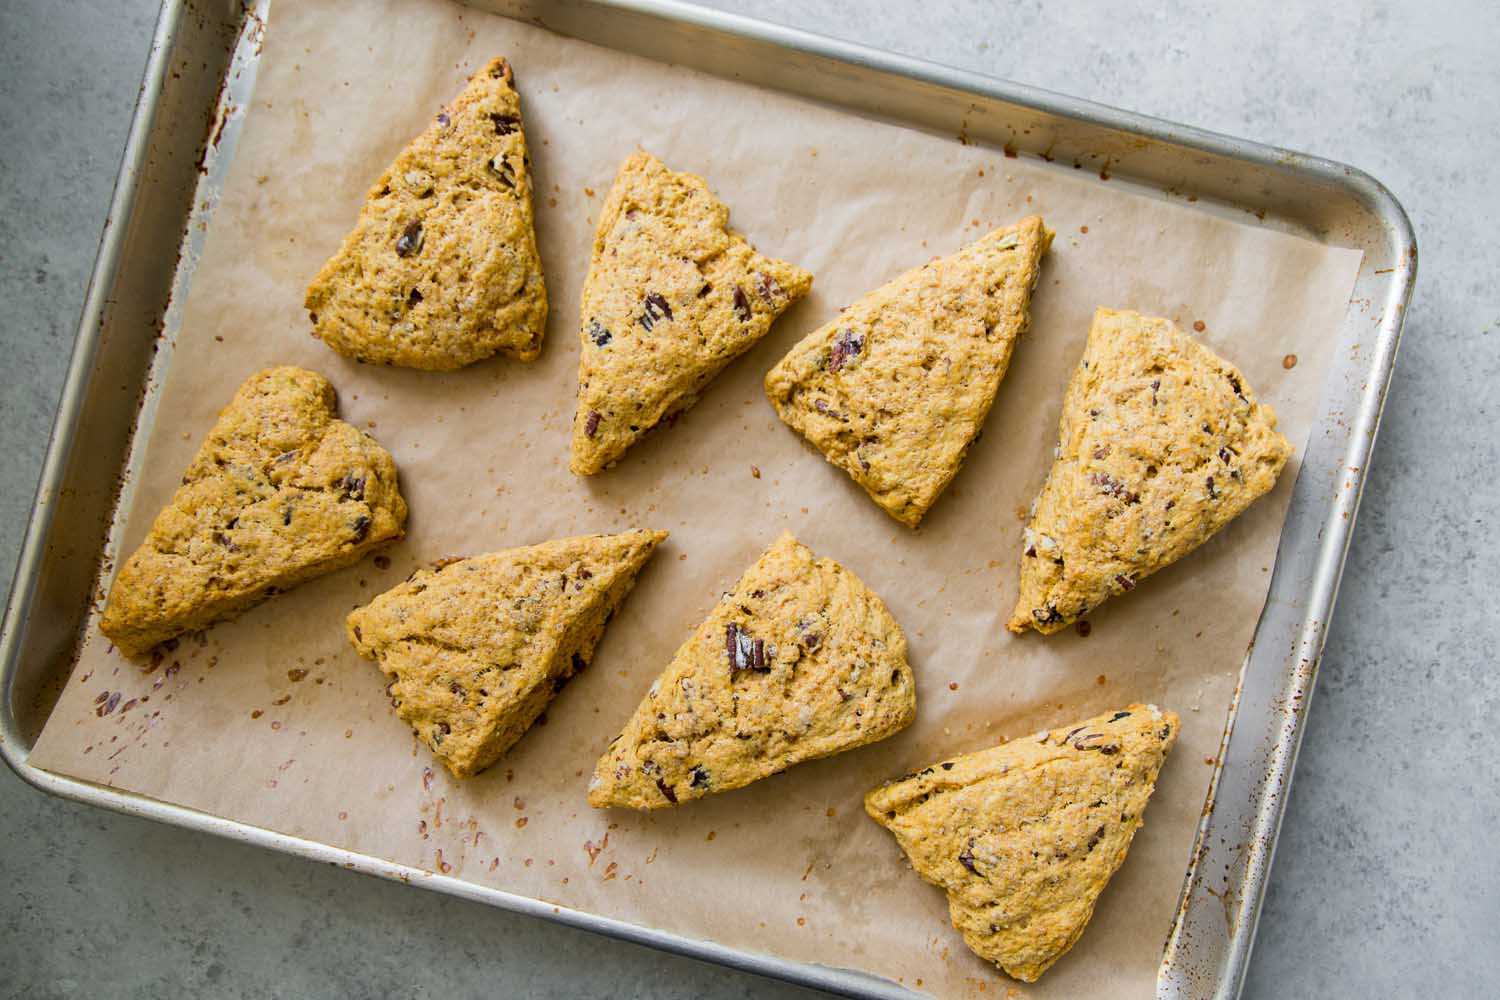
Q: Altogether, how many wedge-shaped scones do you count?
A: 8